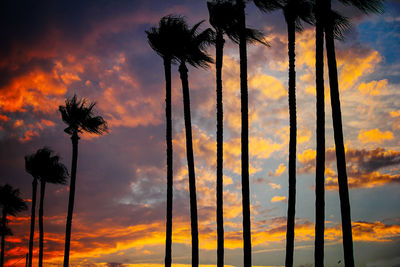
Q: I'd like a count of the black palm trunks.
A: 11